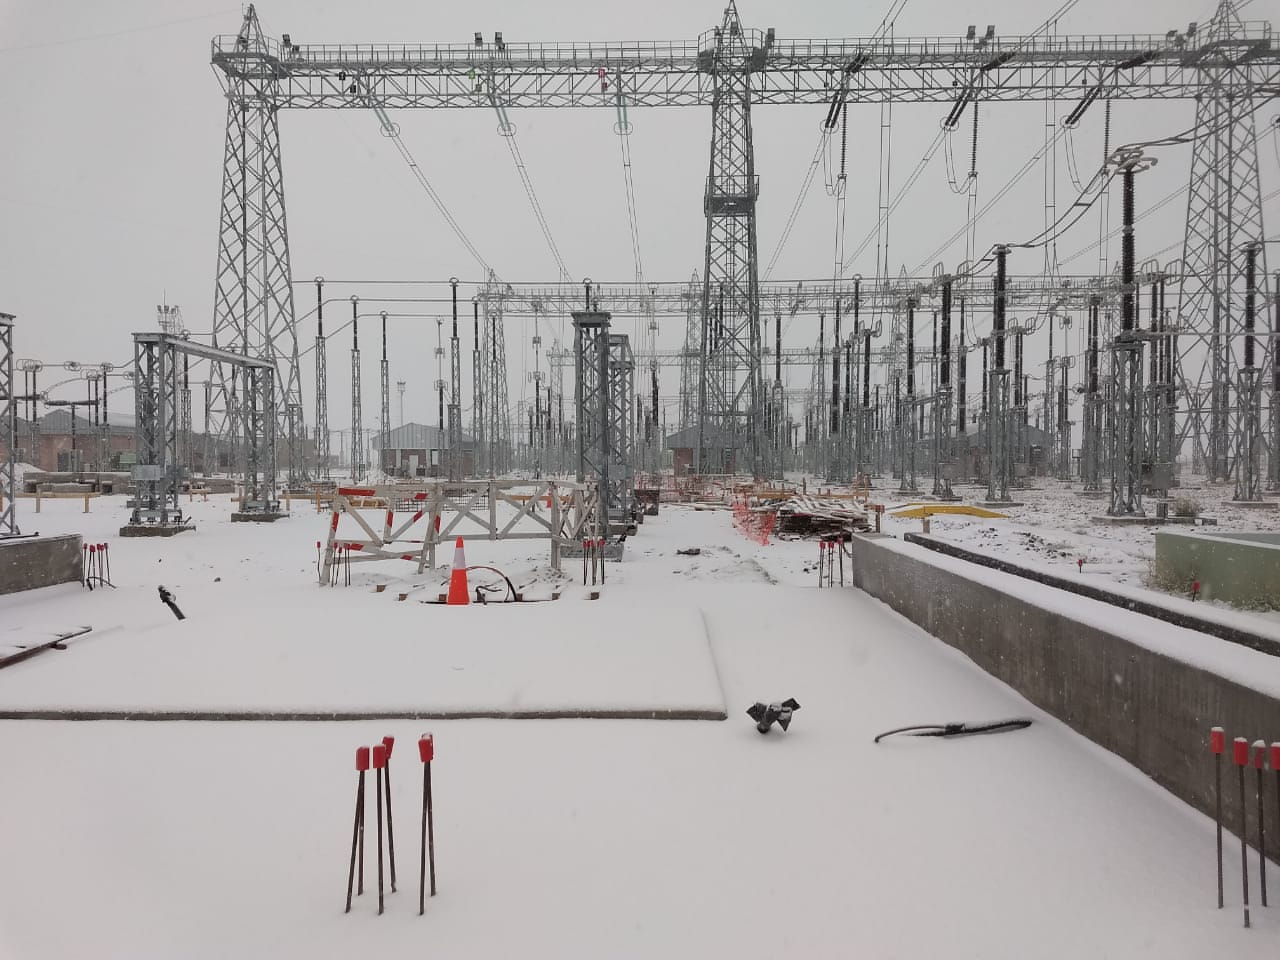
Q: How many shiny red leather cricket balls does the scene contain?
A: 0